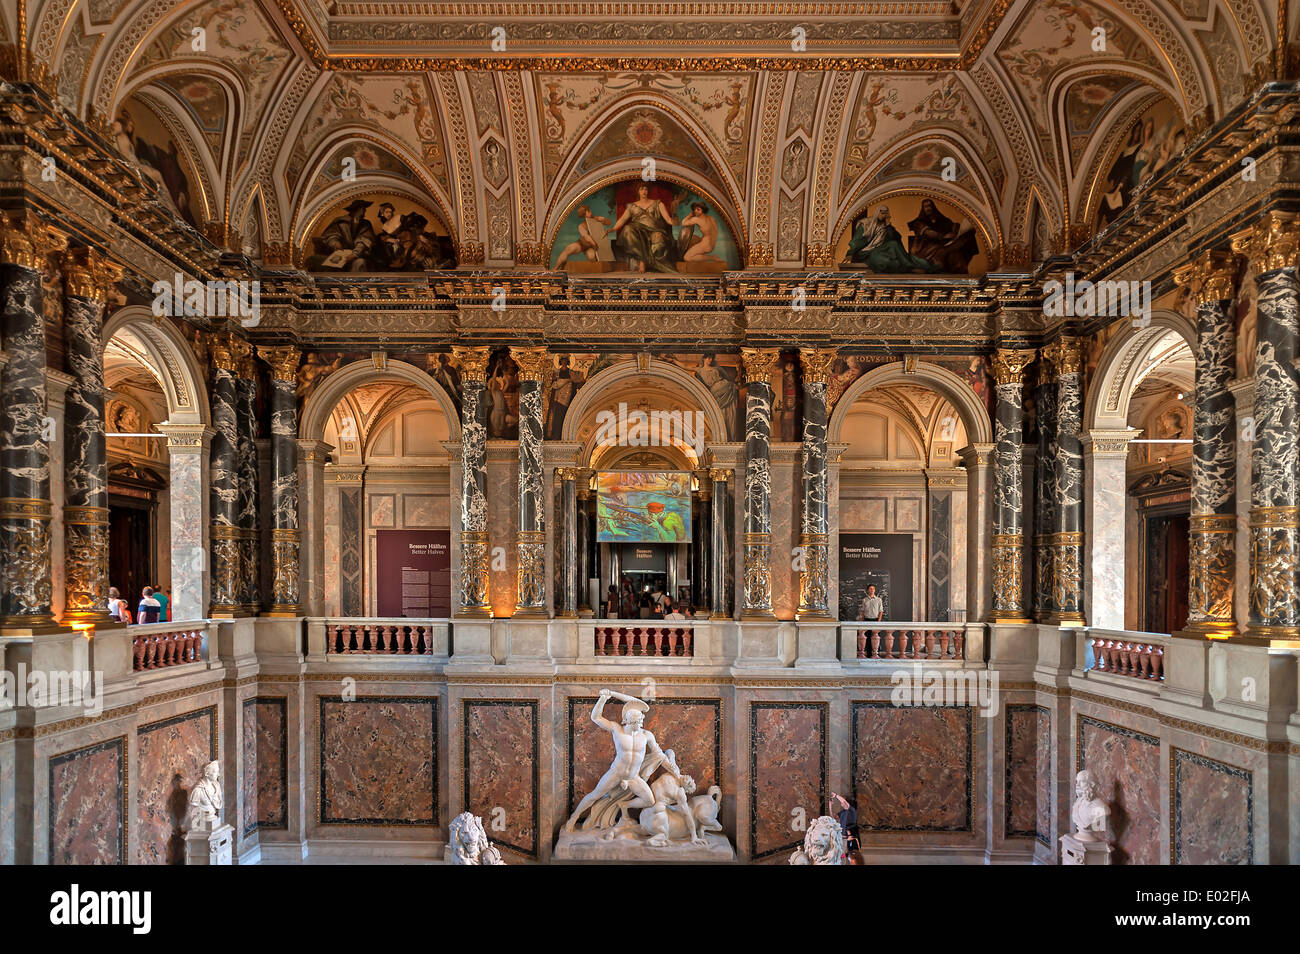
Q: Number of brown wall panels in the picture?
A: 11